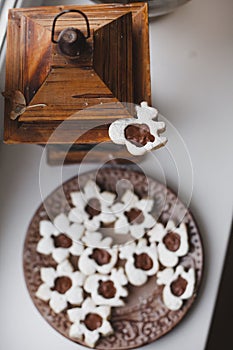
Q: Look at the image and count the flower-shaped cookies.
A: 5